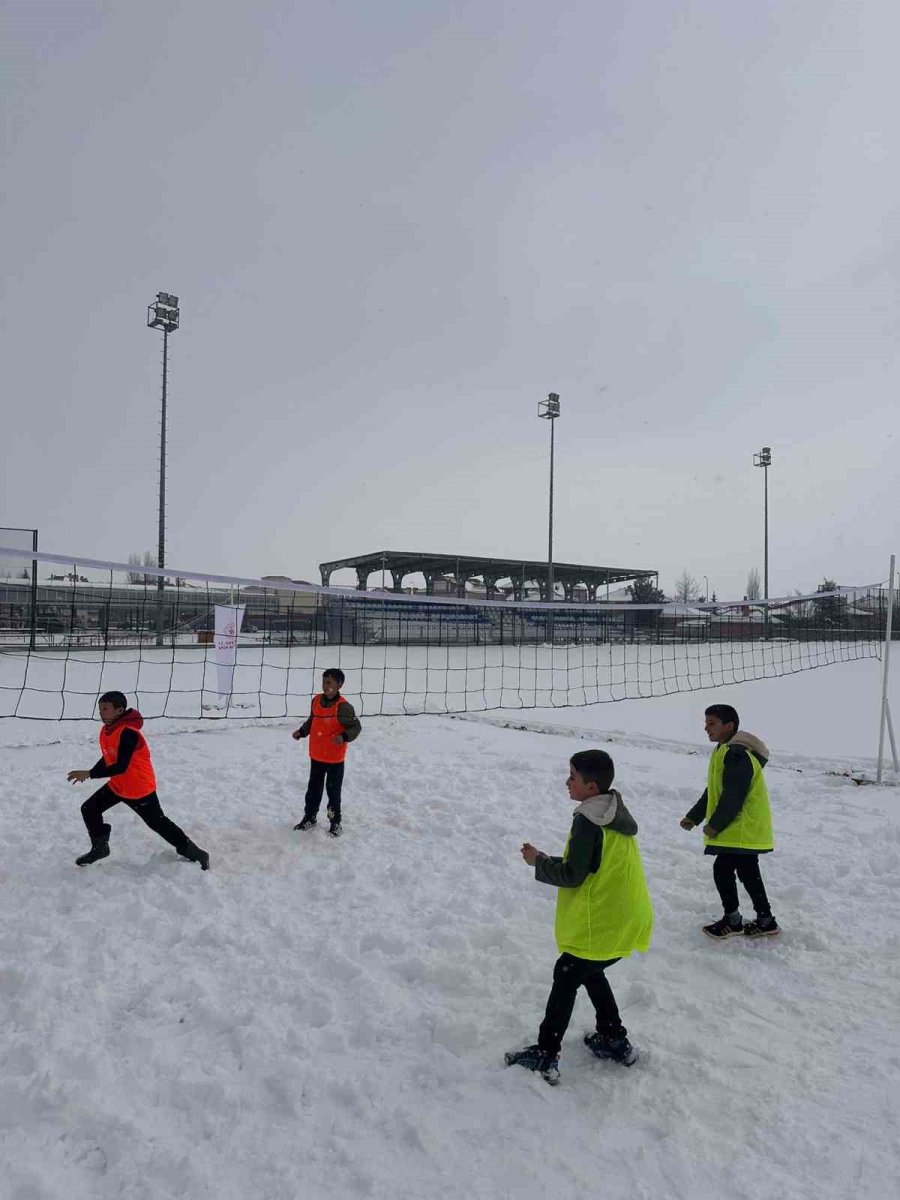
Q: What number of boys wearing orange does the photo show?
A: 2